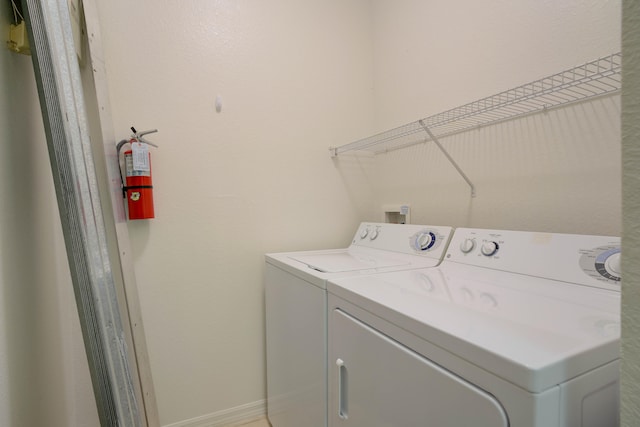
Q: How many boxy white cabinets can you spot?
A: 2